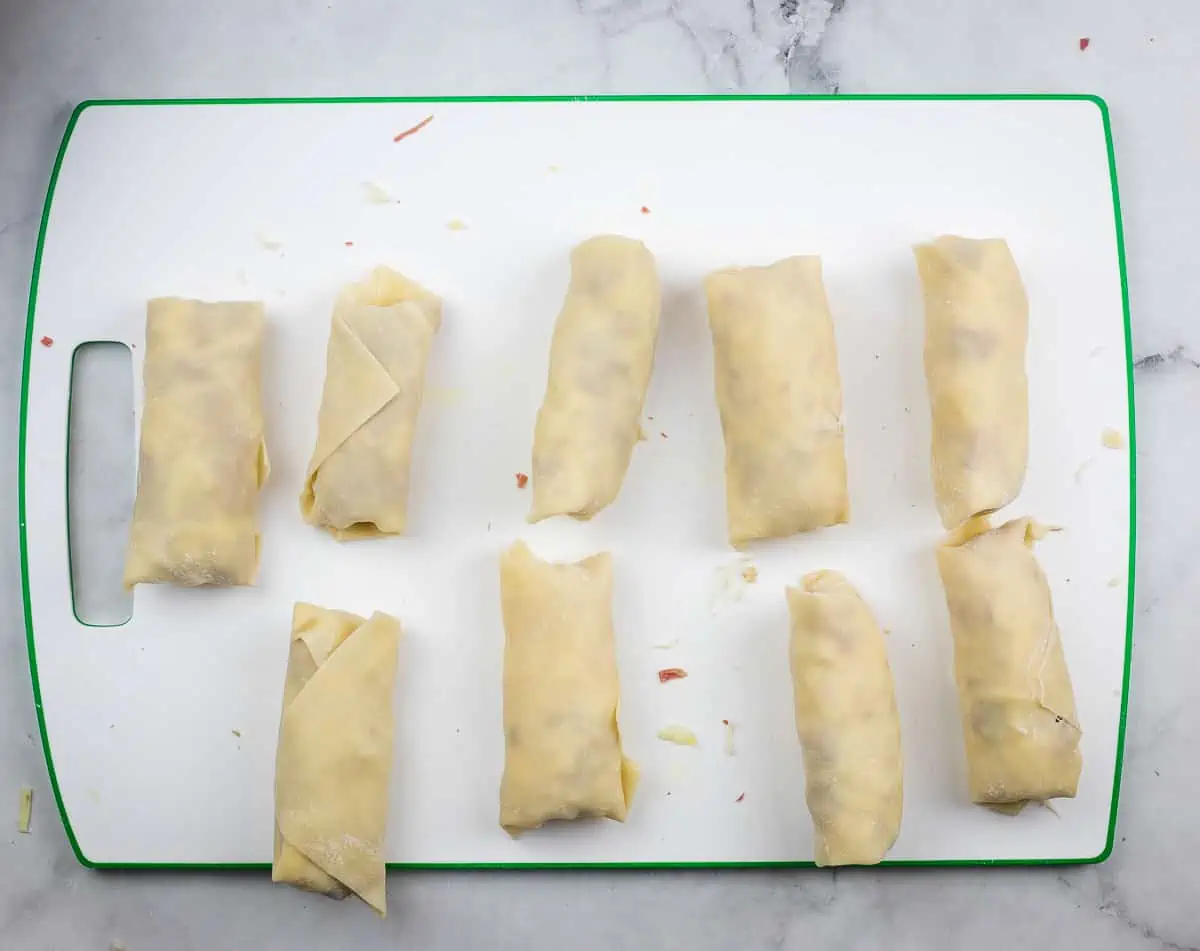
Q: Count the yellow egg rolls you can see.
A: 9